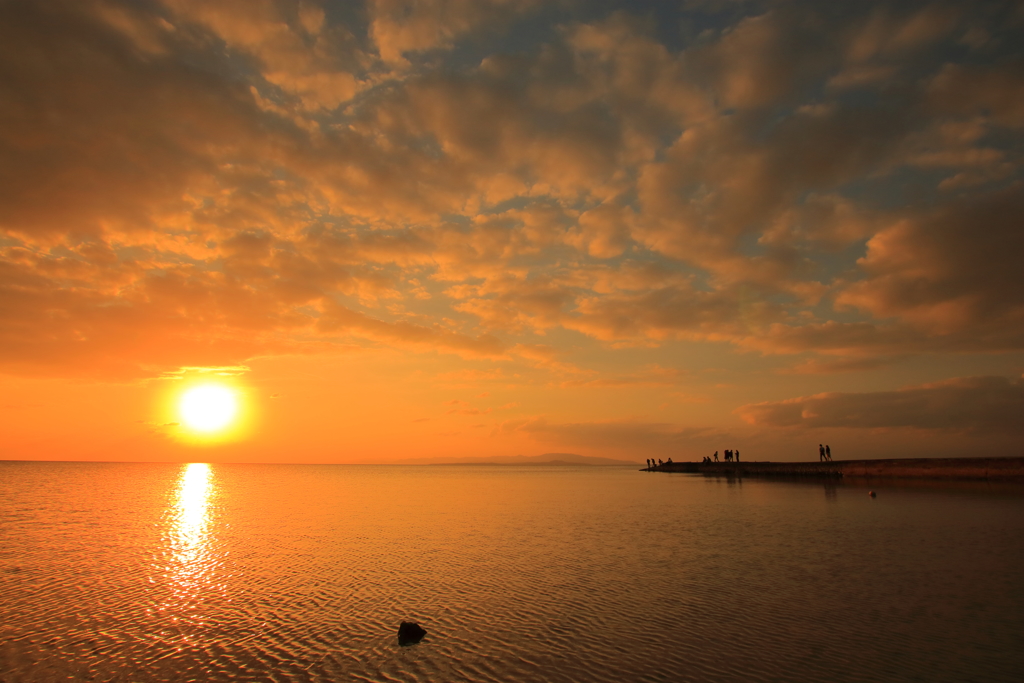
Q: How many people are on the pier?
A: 13